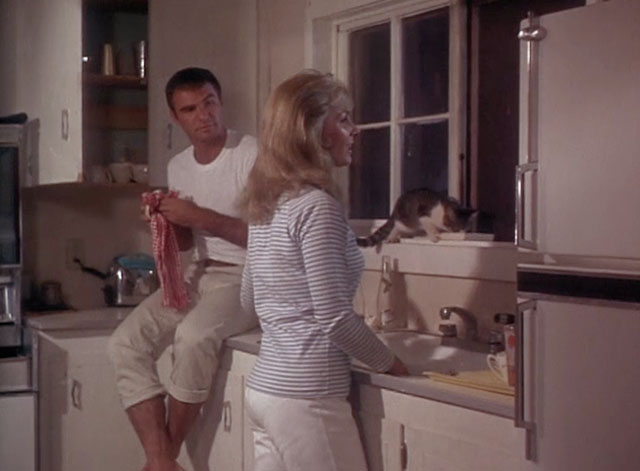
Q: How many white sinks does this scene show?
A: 1